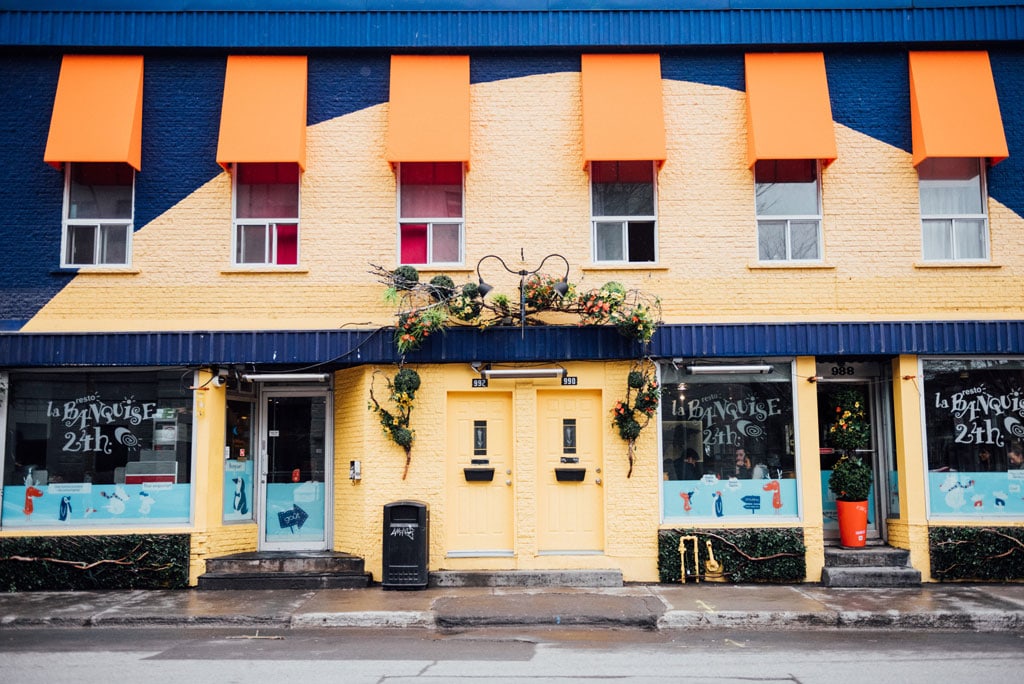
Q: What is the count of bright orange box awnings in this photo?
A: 6